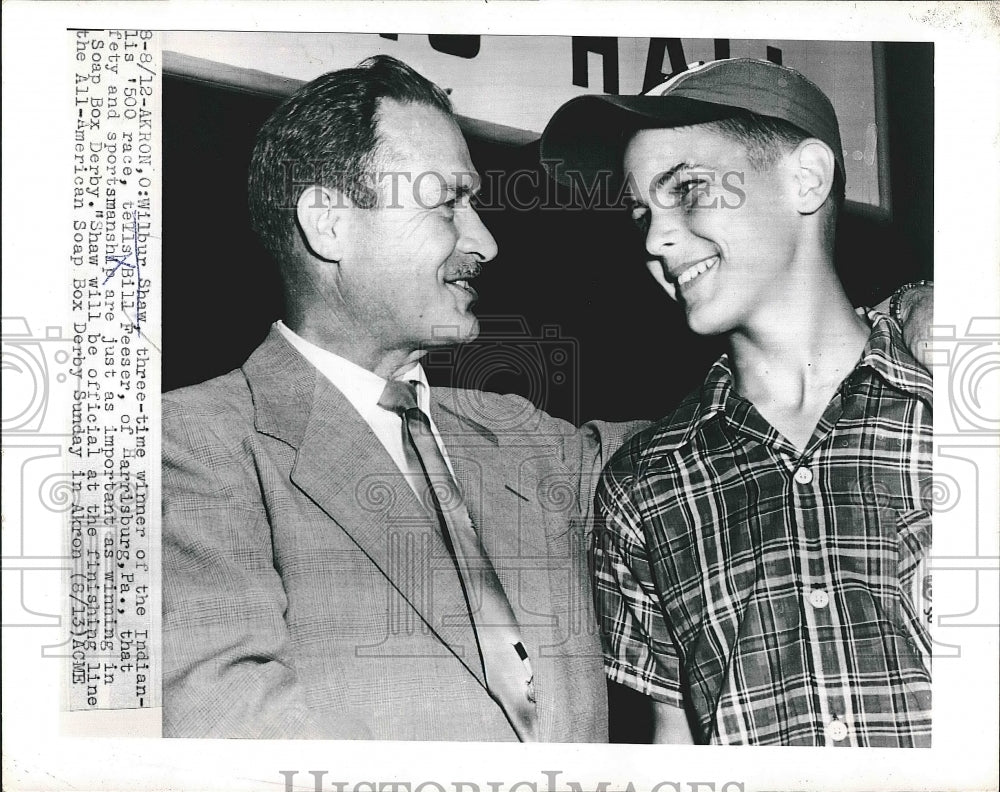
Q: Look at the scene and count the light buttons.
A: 3